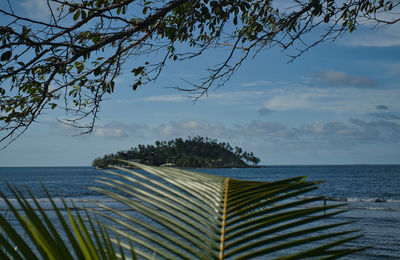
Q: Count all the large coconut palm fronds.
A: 2